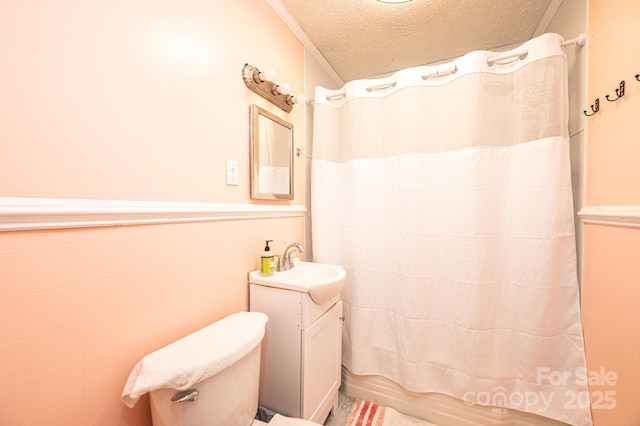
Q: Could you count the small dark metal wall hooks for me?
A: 3